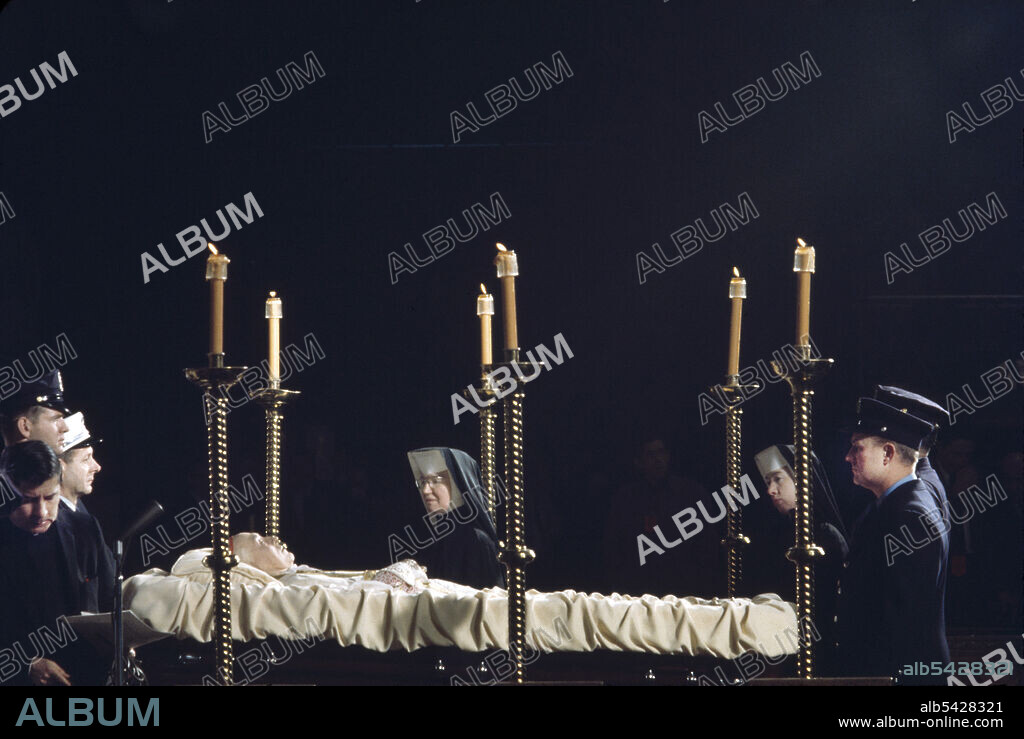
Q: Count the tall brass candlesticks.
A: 6